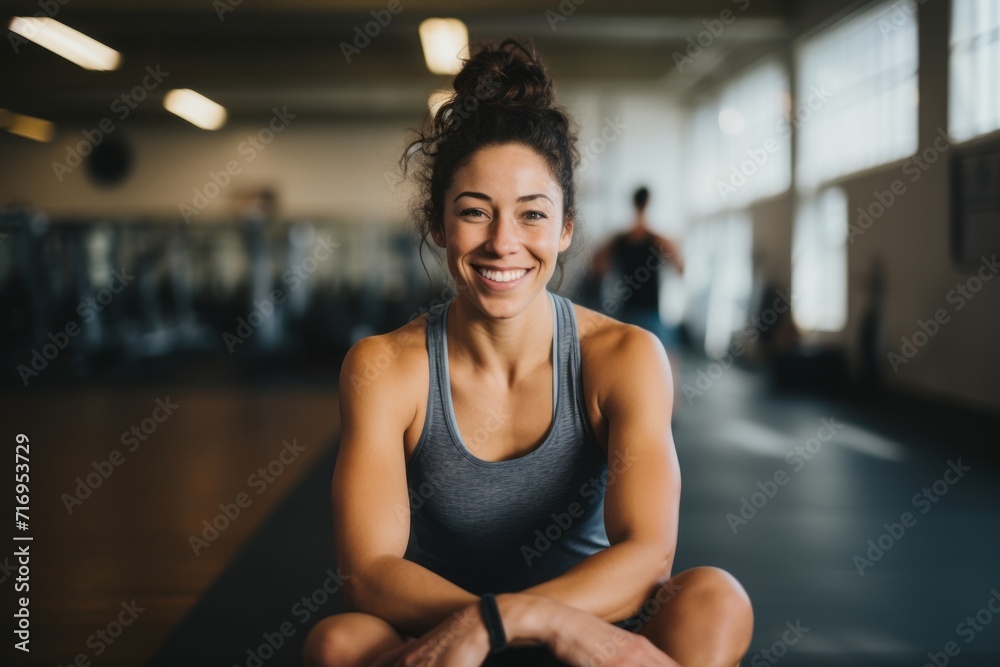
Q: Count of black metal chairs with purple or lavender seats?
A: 0